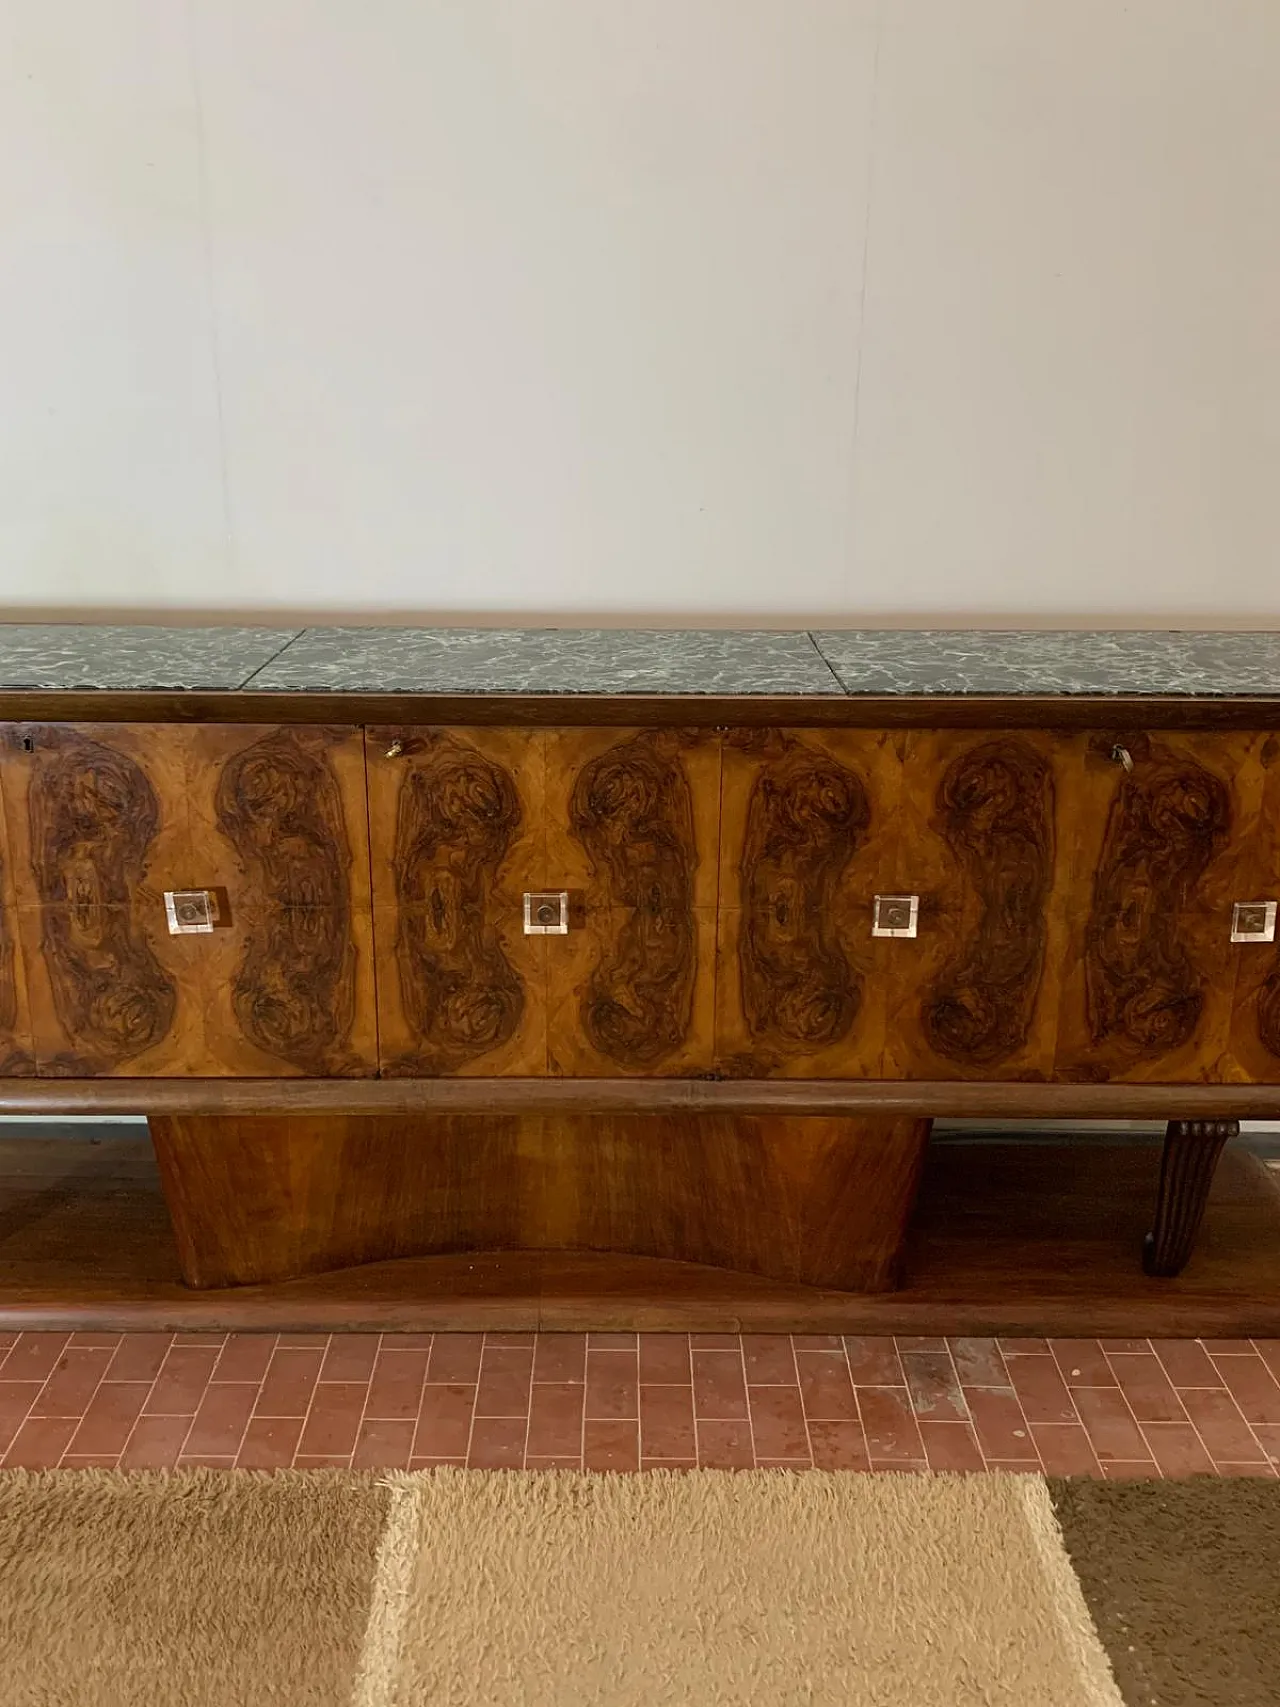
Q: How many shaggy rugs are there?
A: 3